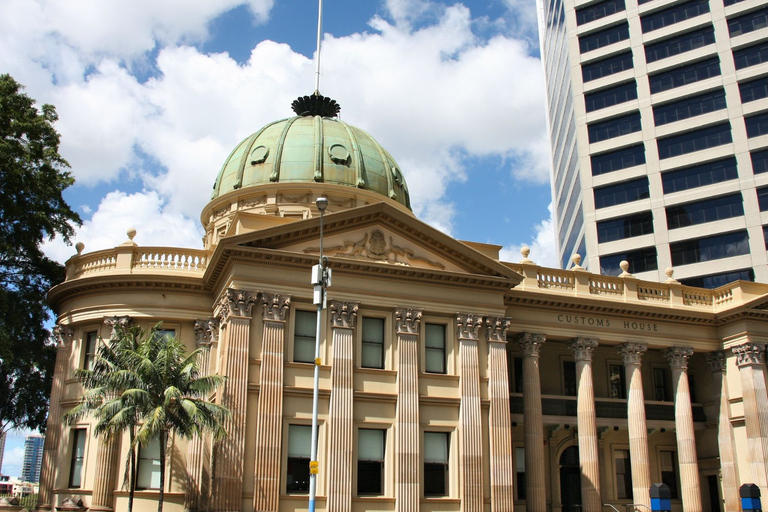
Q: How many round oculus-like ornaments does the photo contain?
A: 3